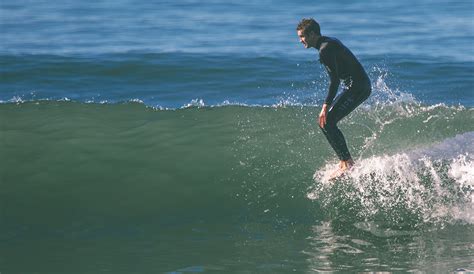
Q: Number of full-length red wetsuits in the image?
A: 0